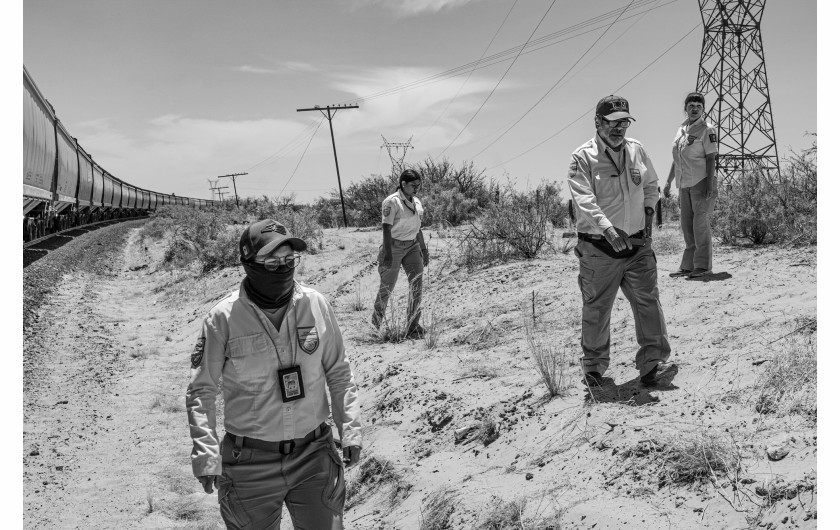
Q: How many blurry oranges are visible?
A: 0